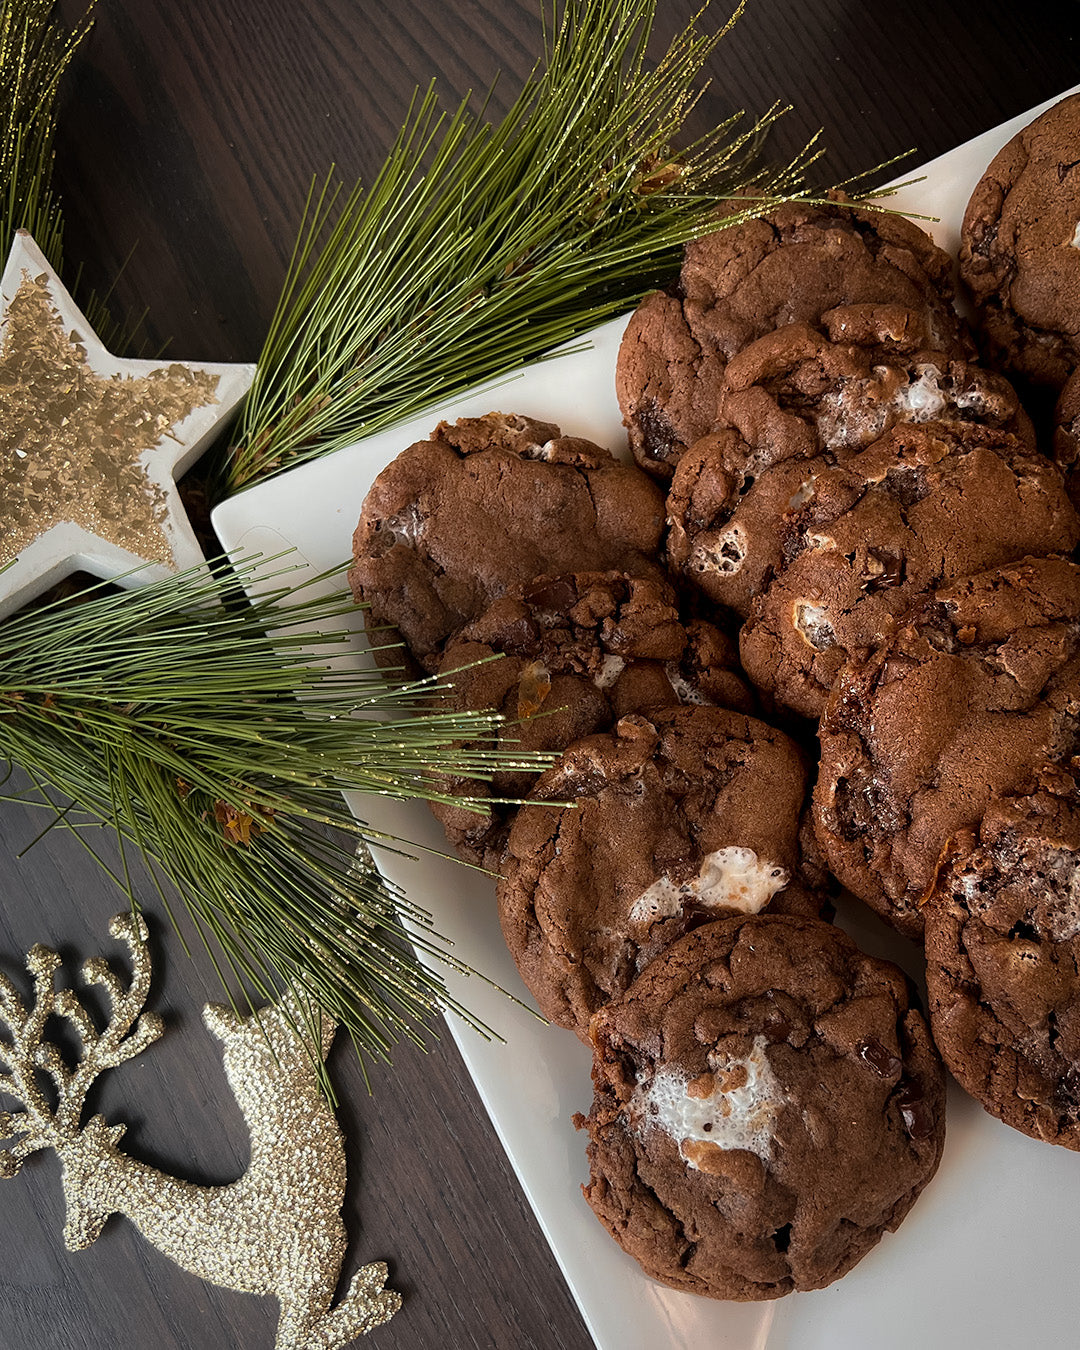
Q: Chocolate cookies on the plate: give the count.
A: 11